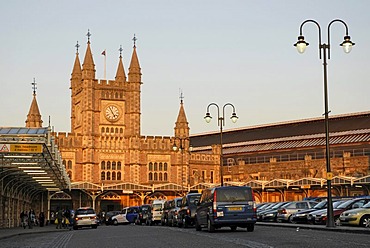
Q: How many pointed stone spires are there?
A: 6